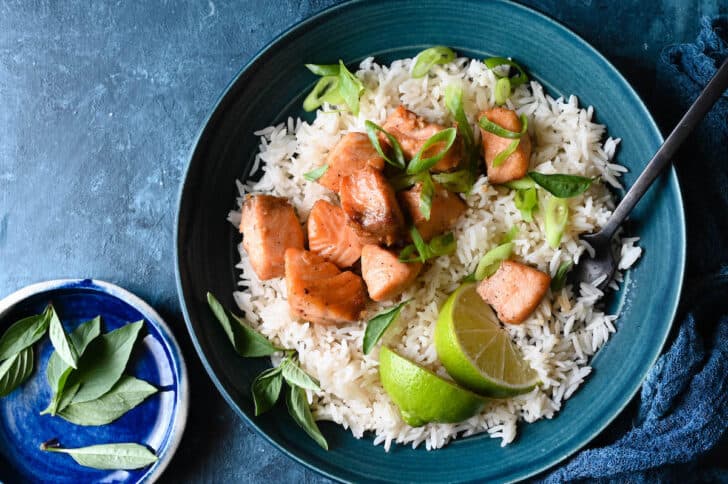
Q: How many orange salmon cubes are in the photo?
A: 10